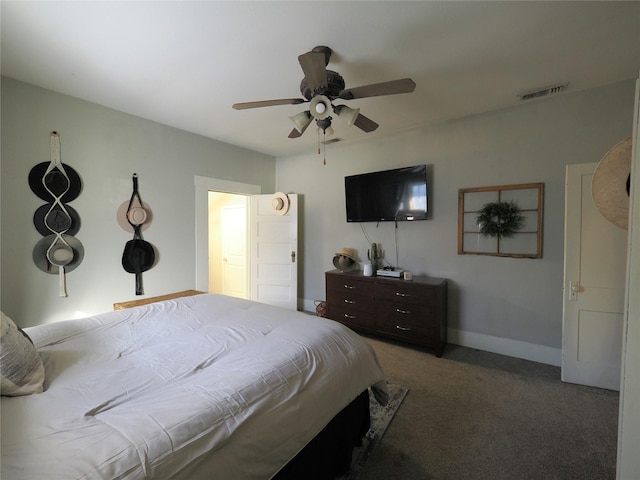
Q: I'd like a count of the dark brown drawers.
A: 6